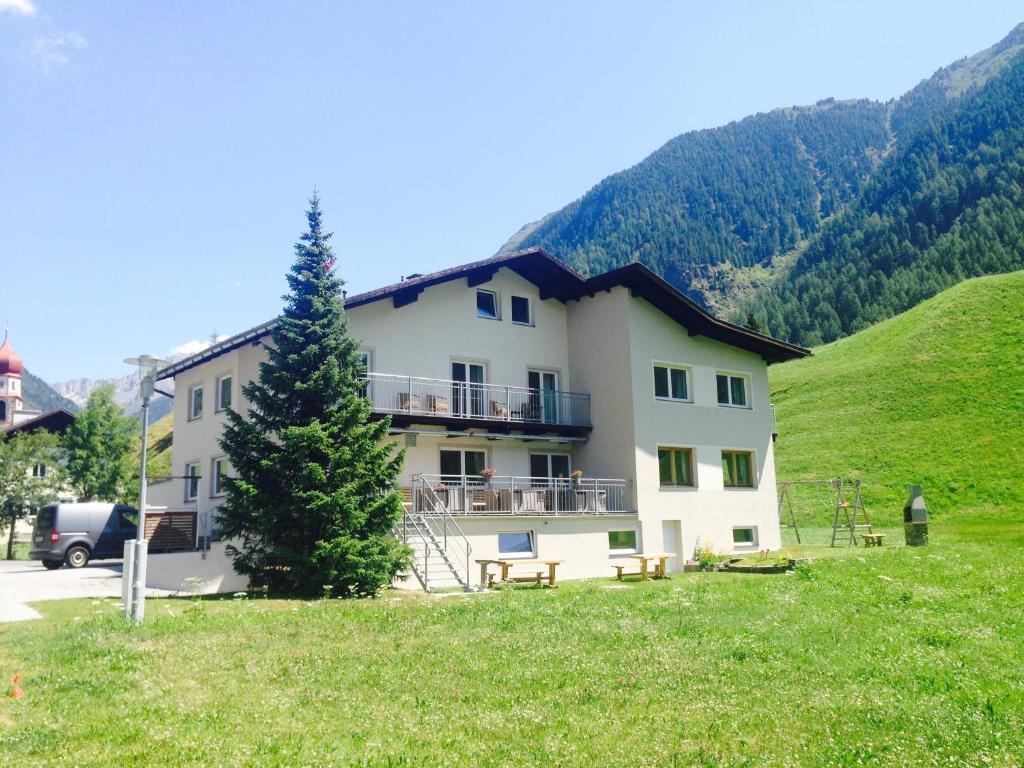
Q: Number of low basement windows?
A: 3